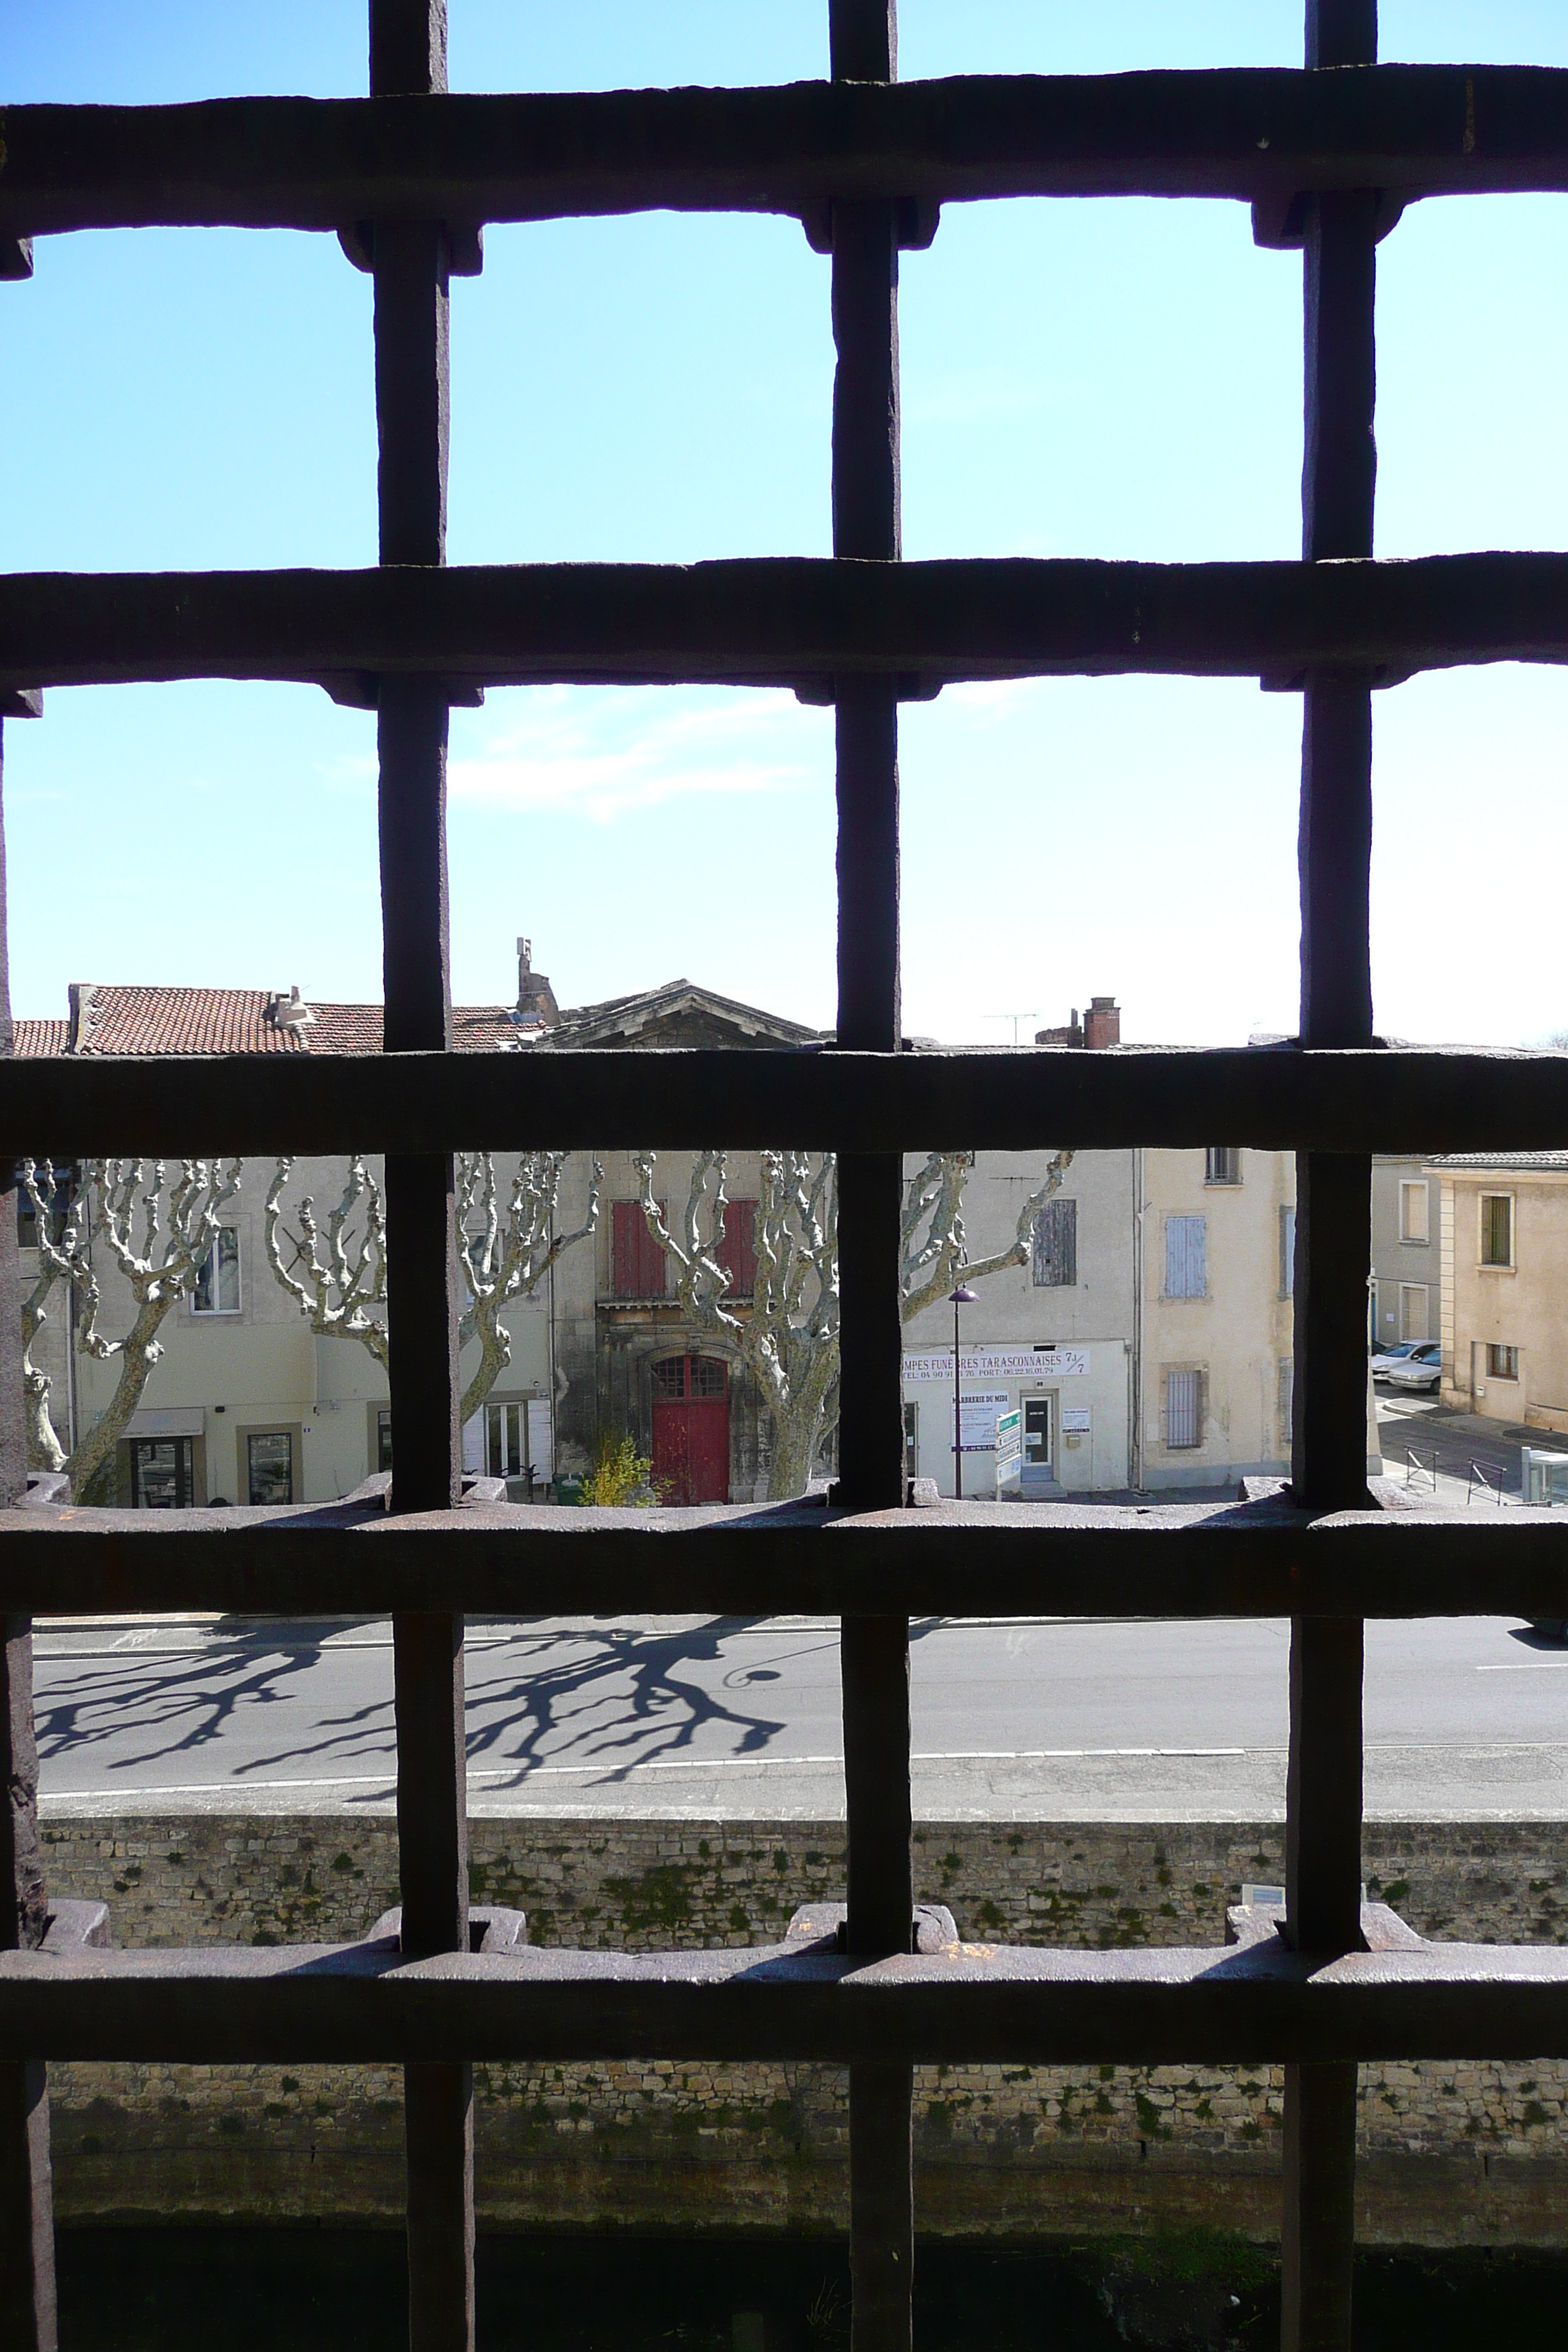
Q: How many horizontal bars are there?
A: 5